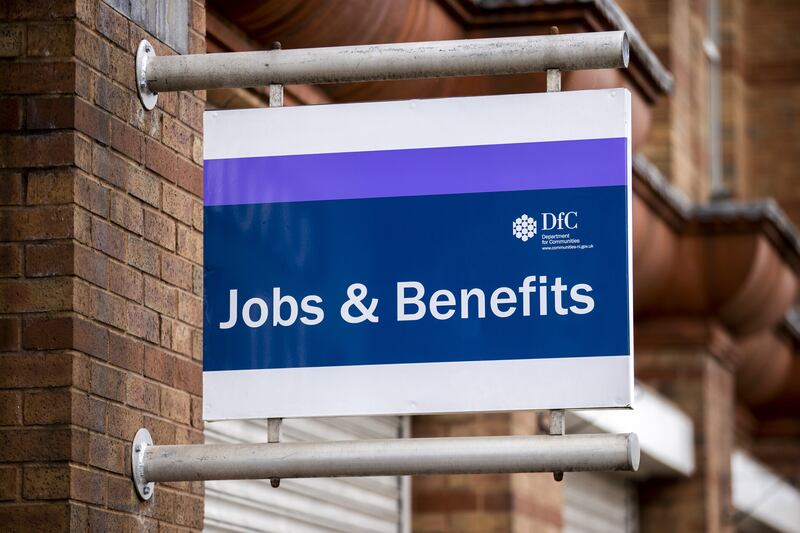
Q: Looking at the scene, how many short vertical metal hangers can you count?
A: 4